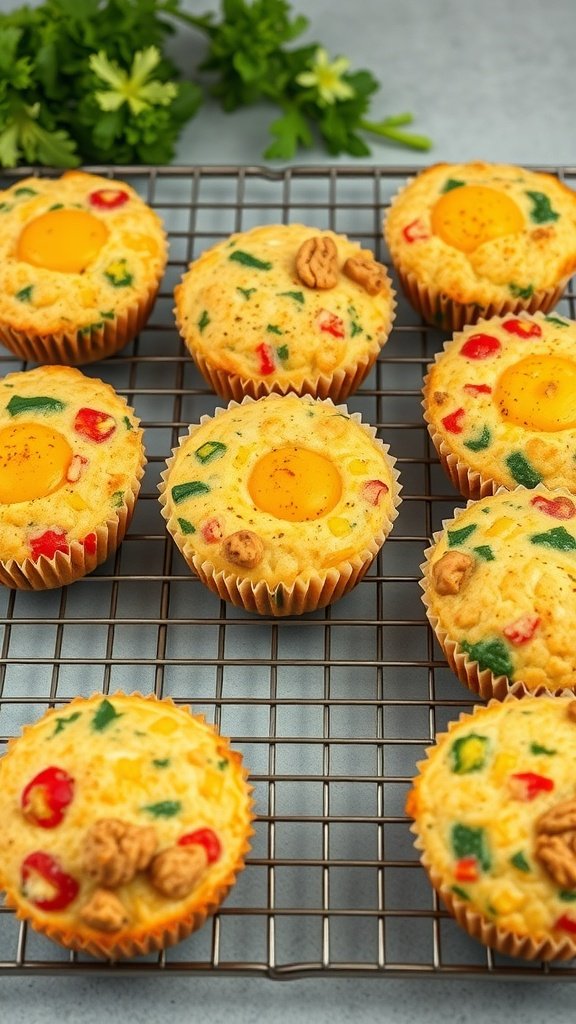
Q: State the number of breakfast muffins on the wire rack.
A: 9